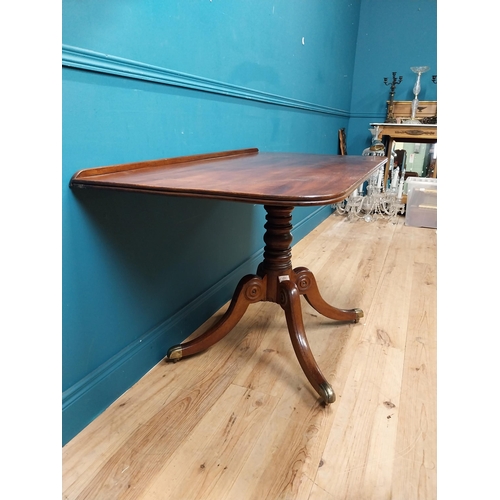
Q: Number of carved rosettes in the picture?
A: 3